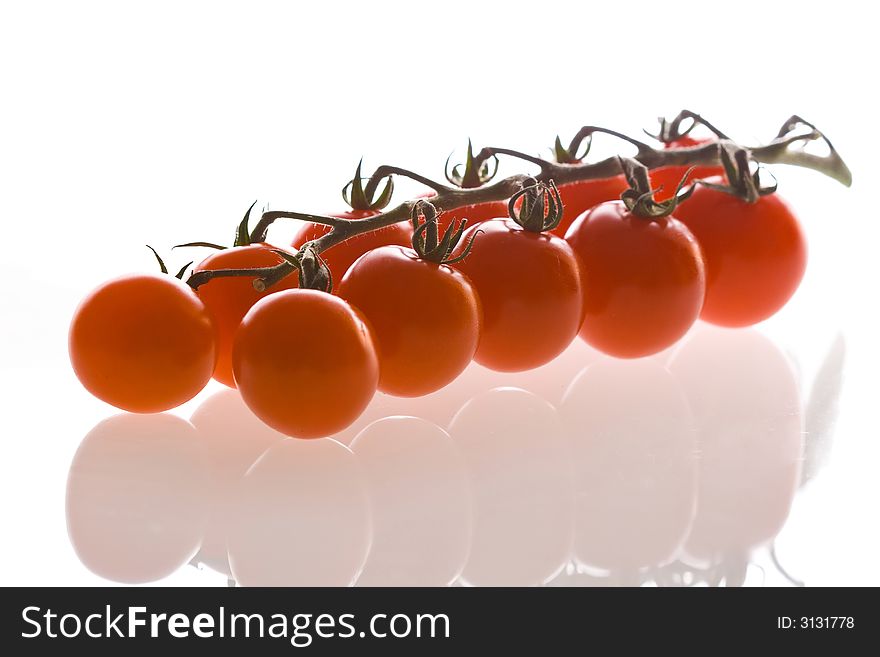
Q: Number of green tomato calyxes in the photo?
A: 11